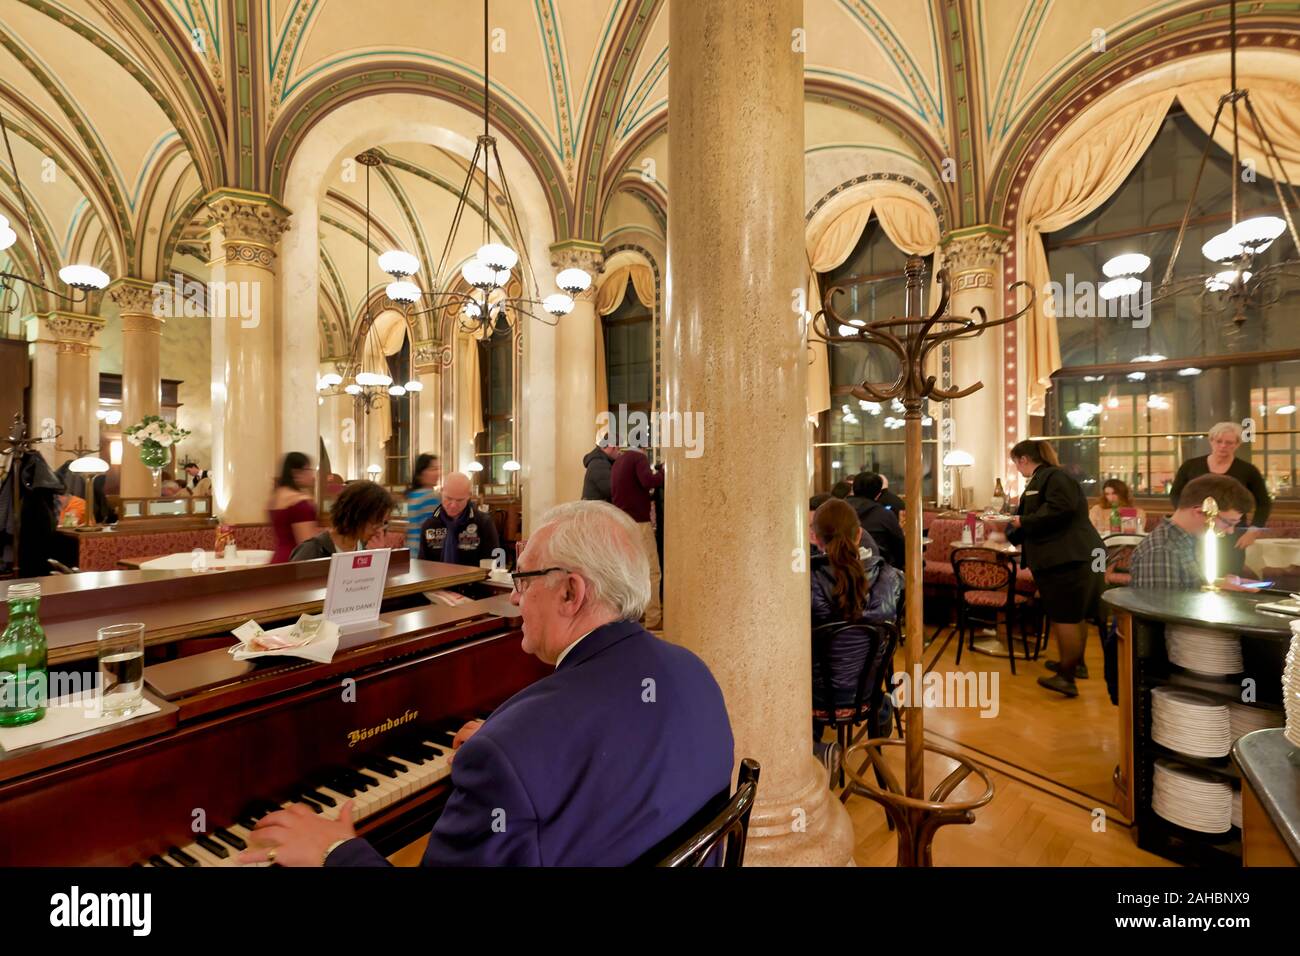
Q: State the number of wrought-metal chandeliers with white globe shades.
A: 4